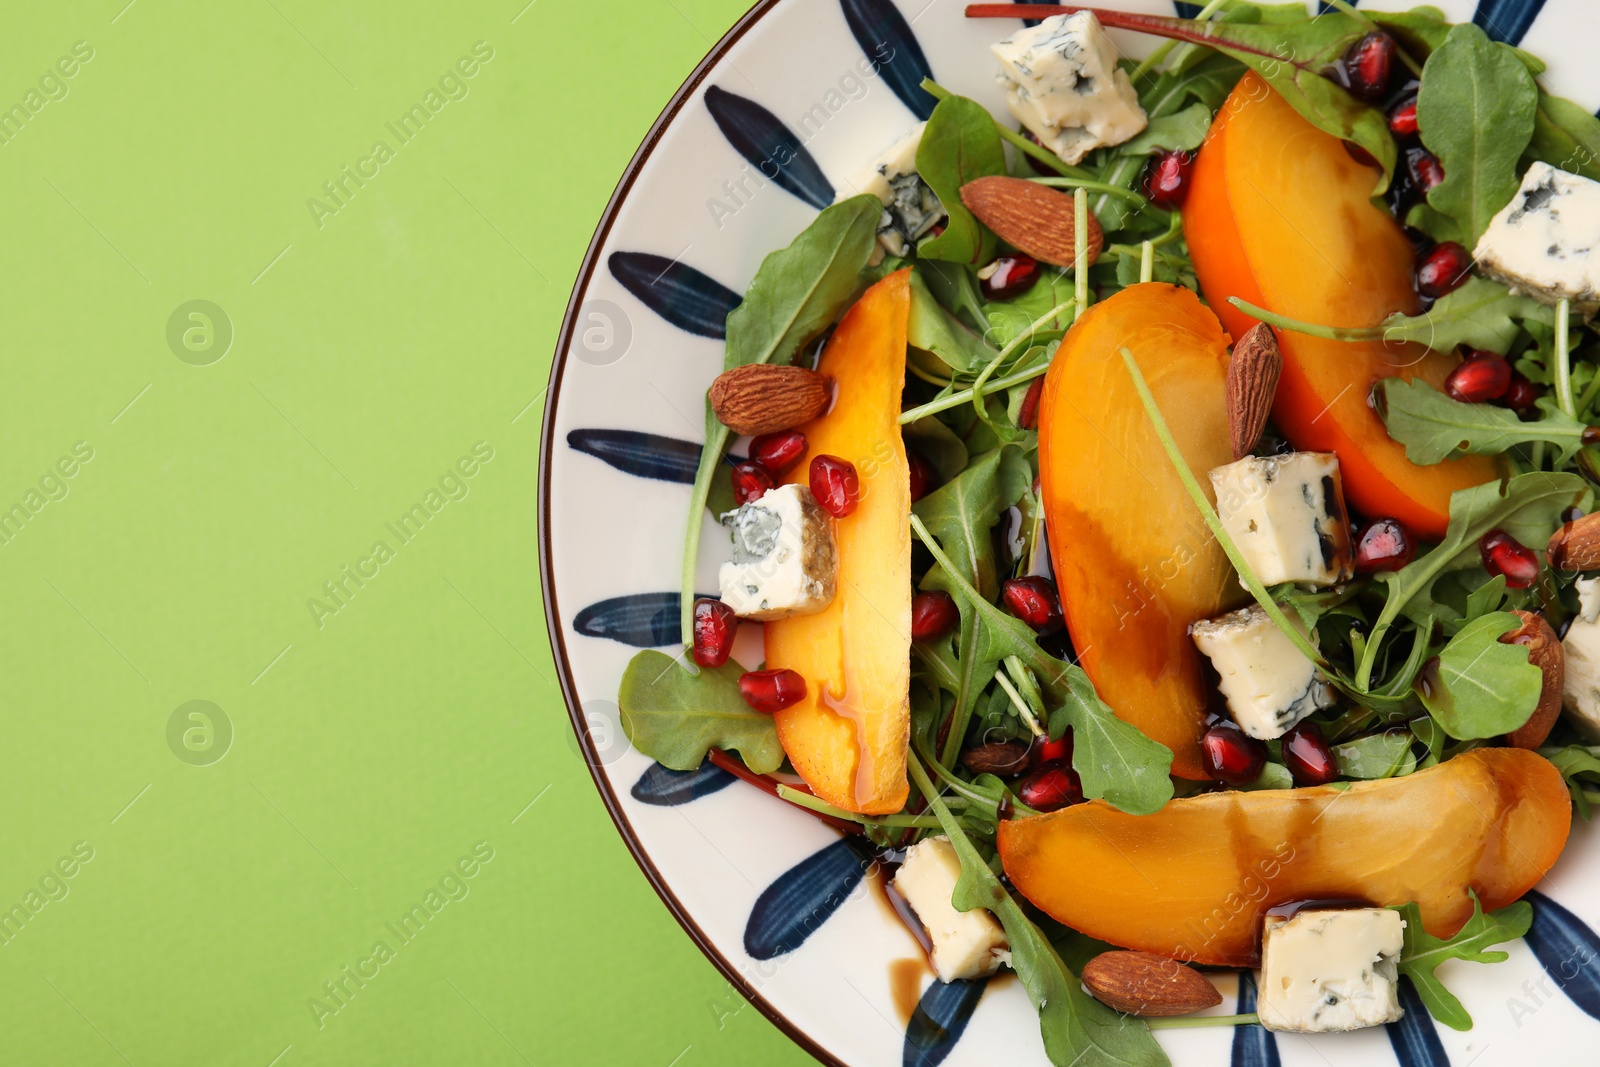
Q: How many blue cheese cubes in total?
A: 9